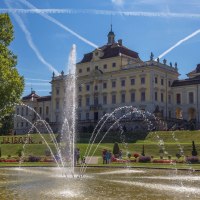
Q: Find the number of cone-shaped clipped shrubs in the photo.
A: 3